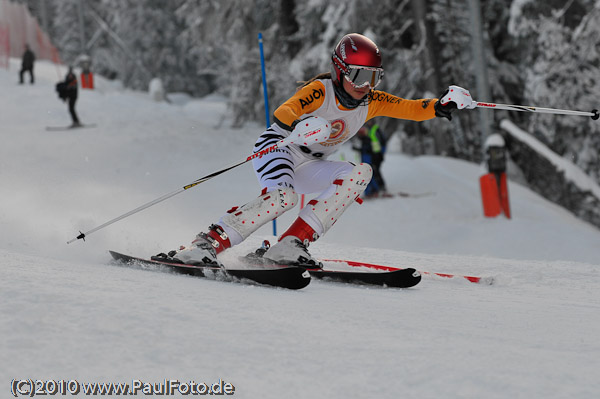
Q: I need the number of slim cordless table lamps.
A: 0